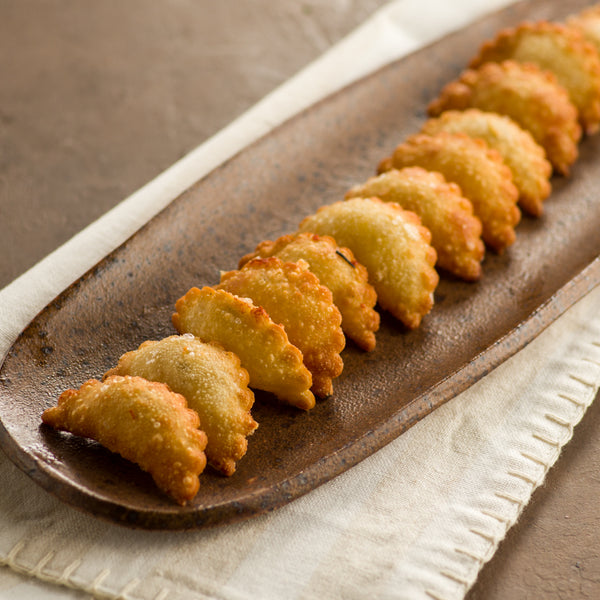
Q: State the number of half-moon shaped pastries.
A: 12